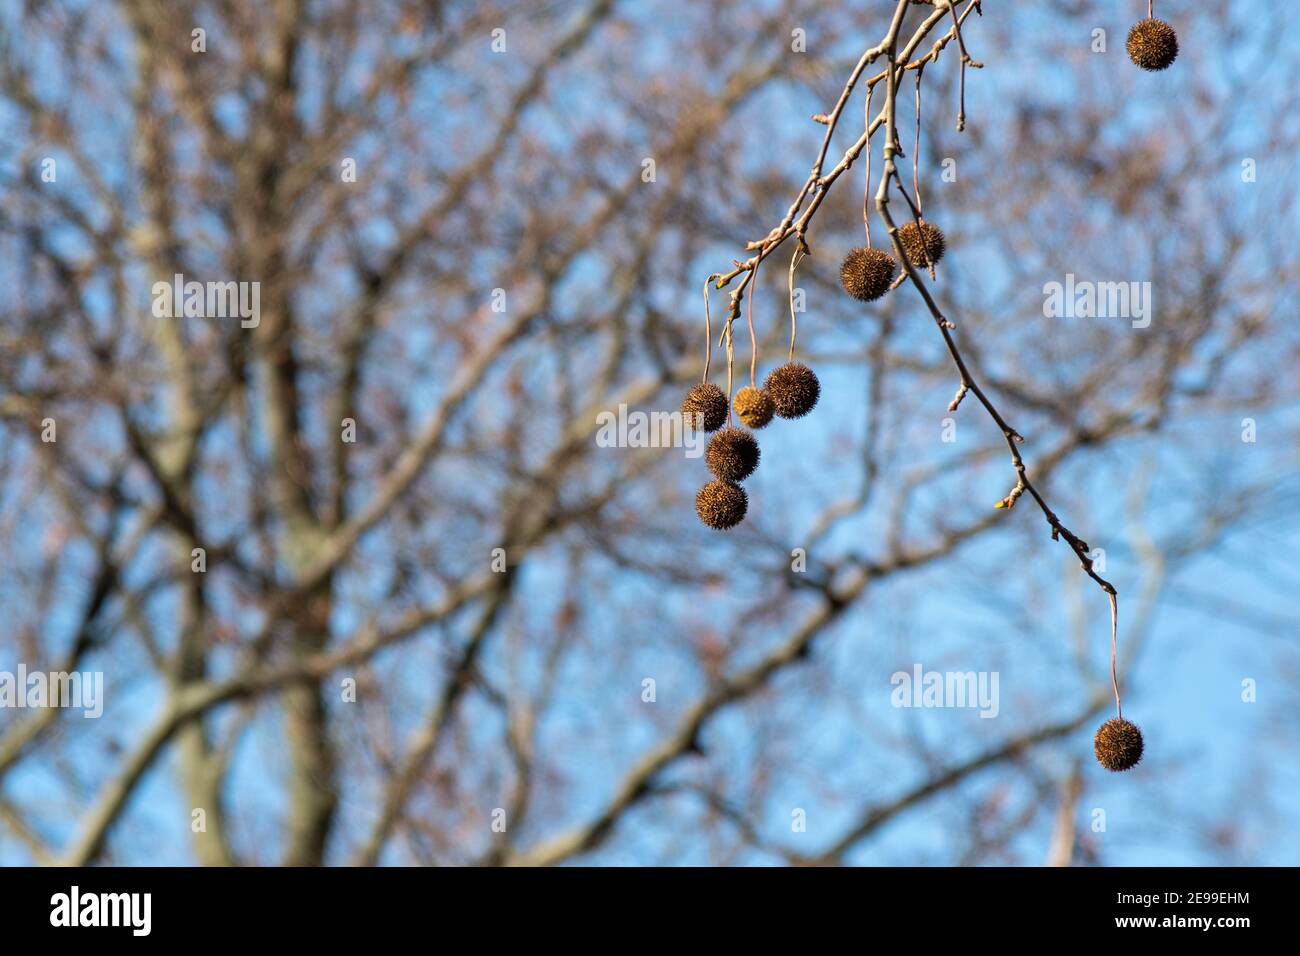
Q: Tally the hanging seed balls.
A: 9